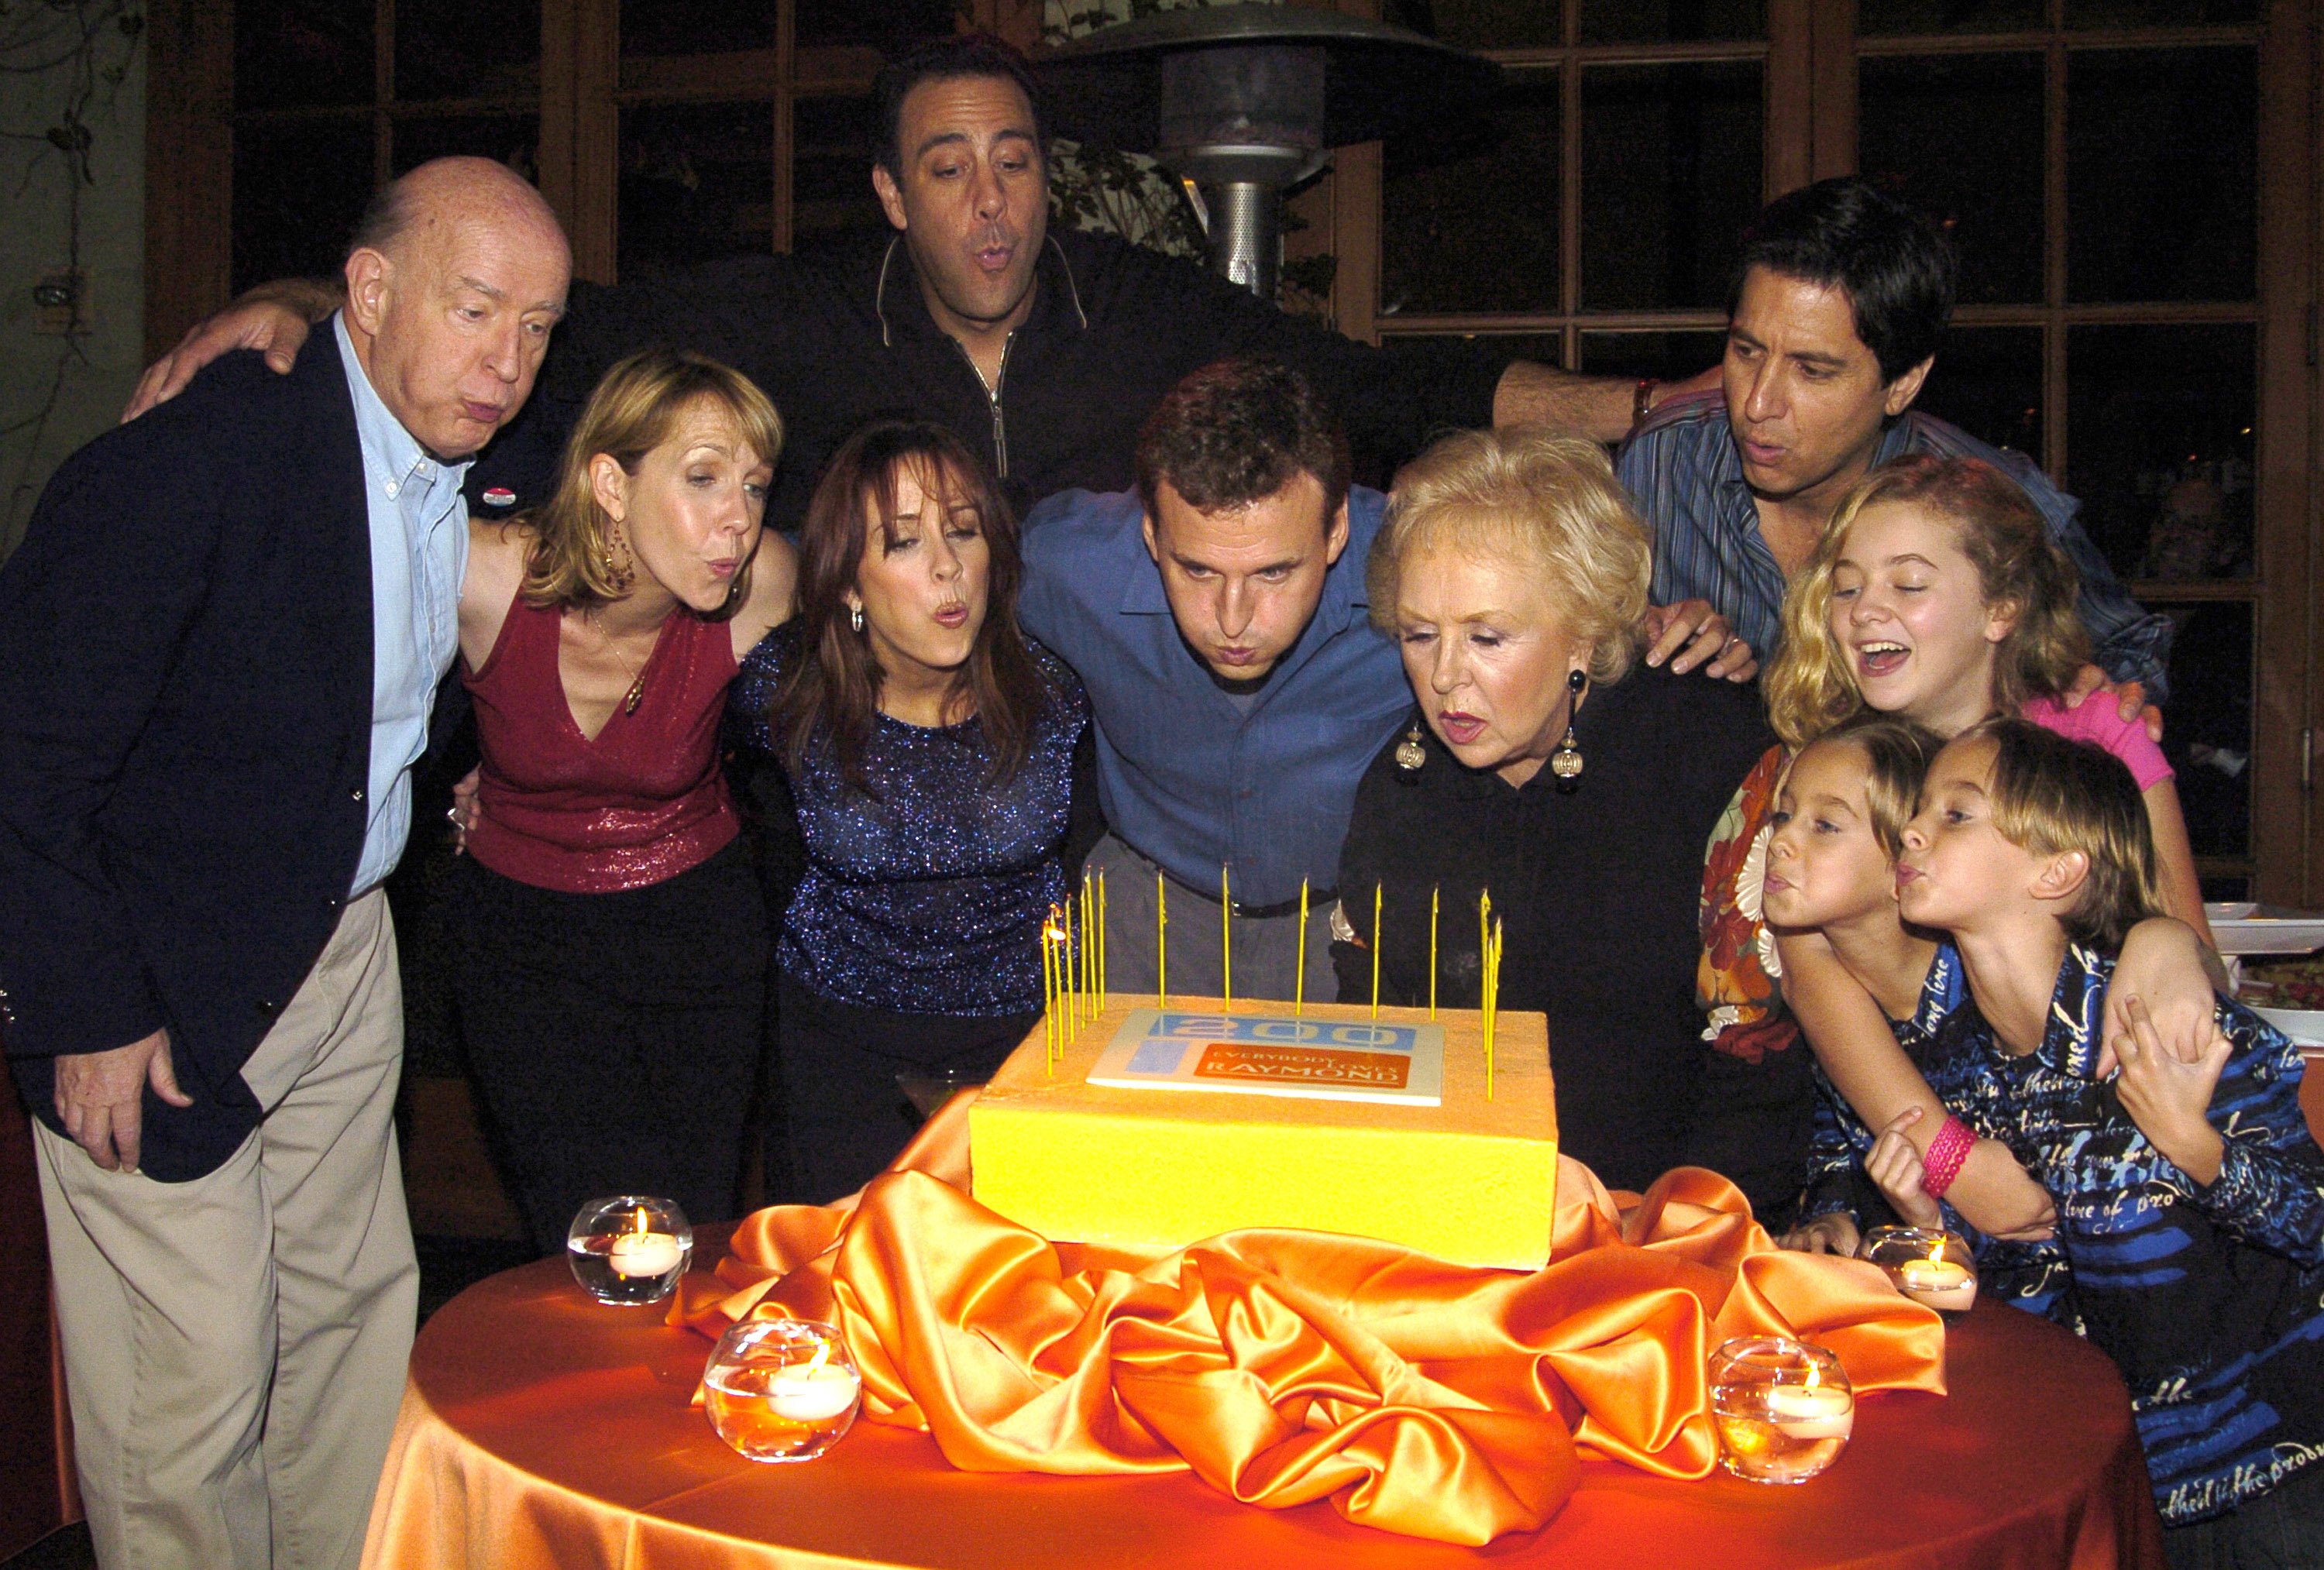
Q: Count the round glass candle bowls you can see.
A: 4